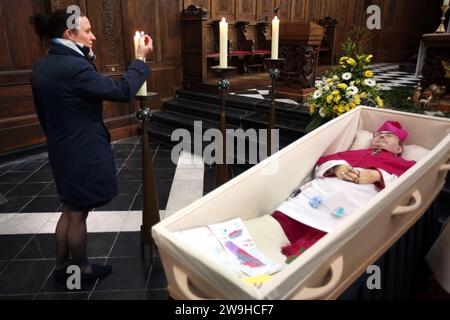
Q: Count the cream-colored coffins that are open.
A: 1